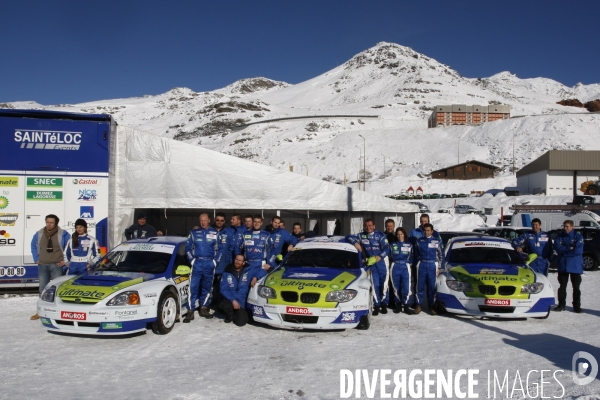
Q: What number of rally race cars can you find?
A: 3